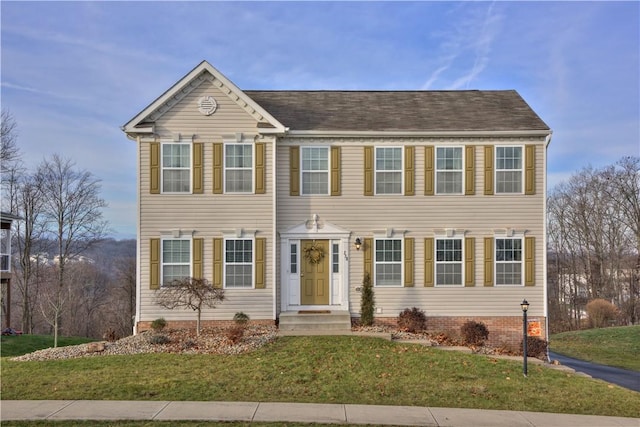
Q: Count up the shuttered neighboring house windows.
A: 0